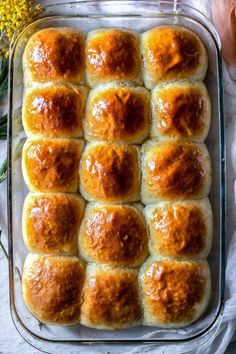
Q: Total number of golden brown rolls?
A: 15